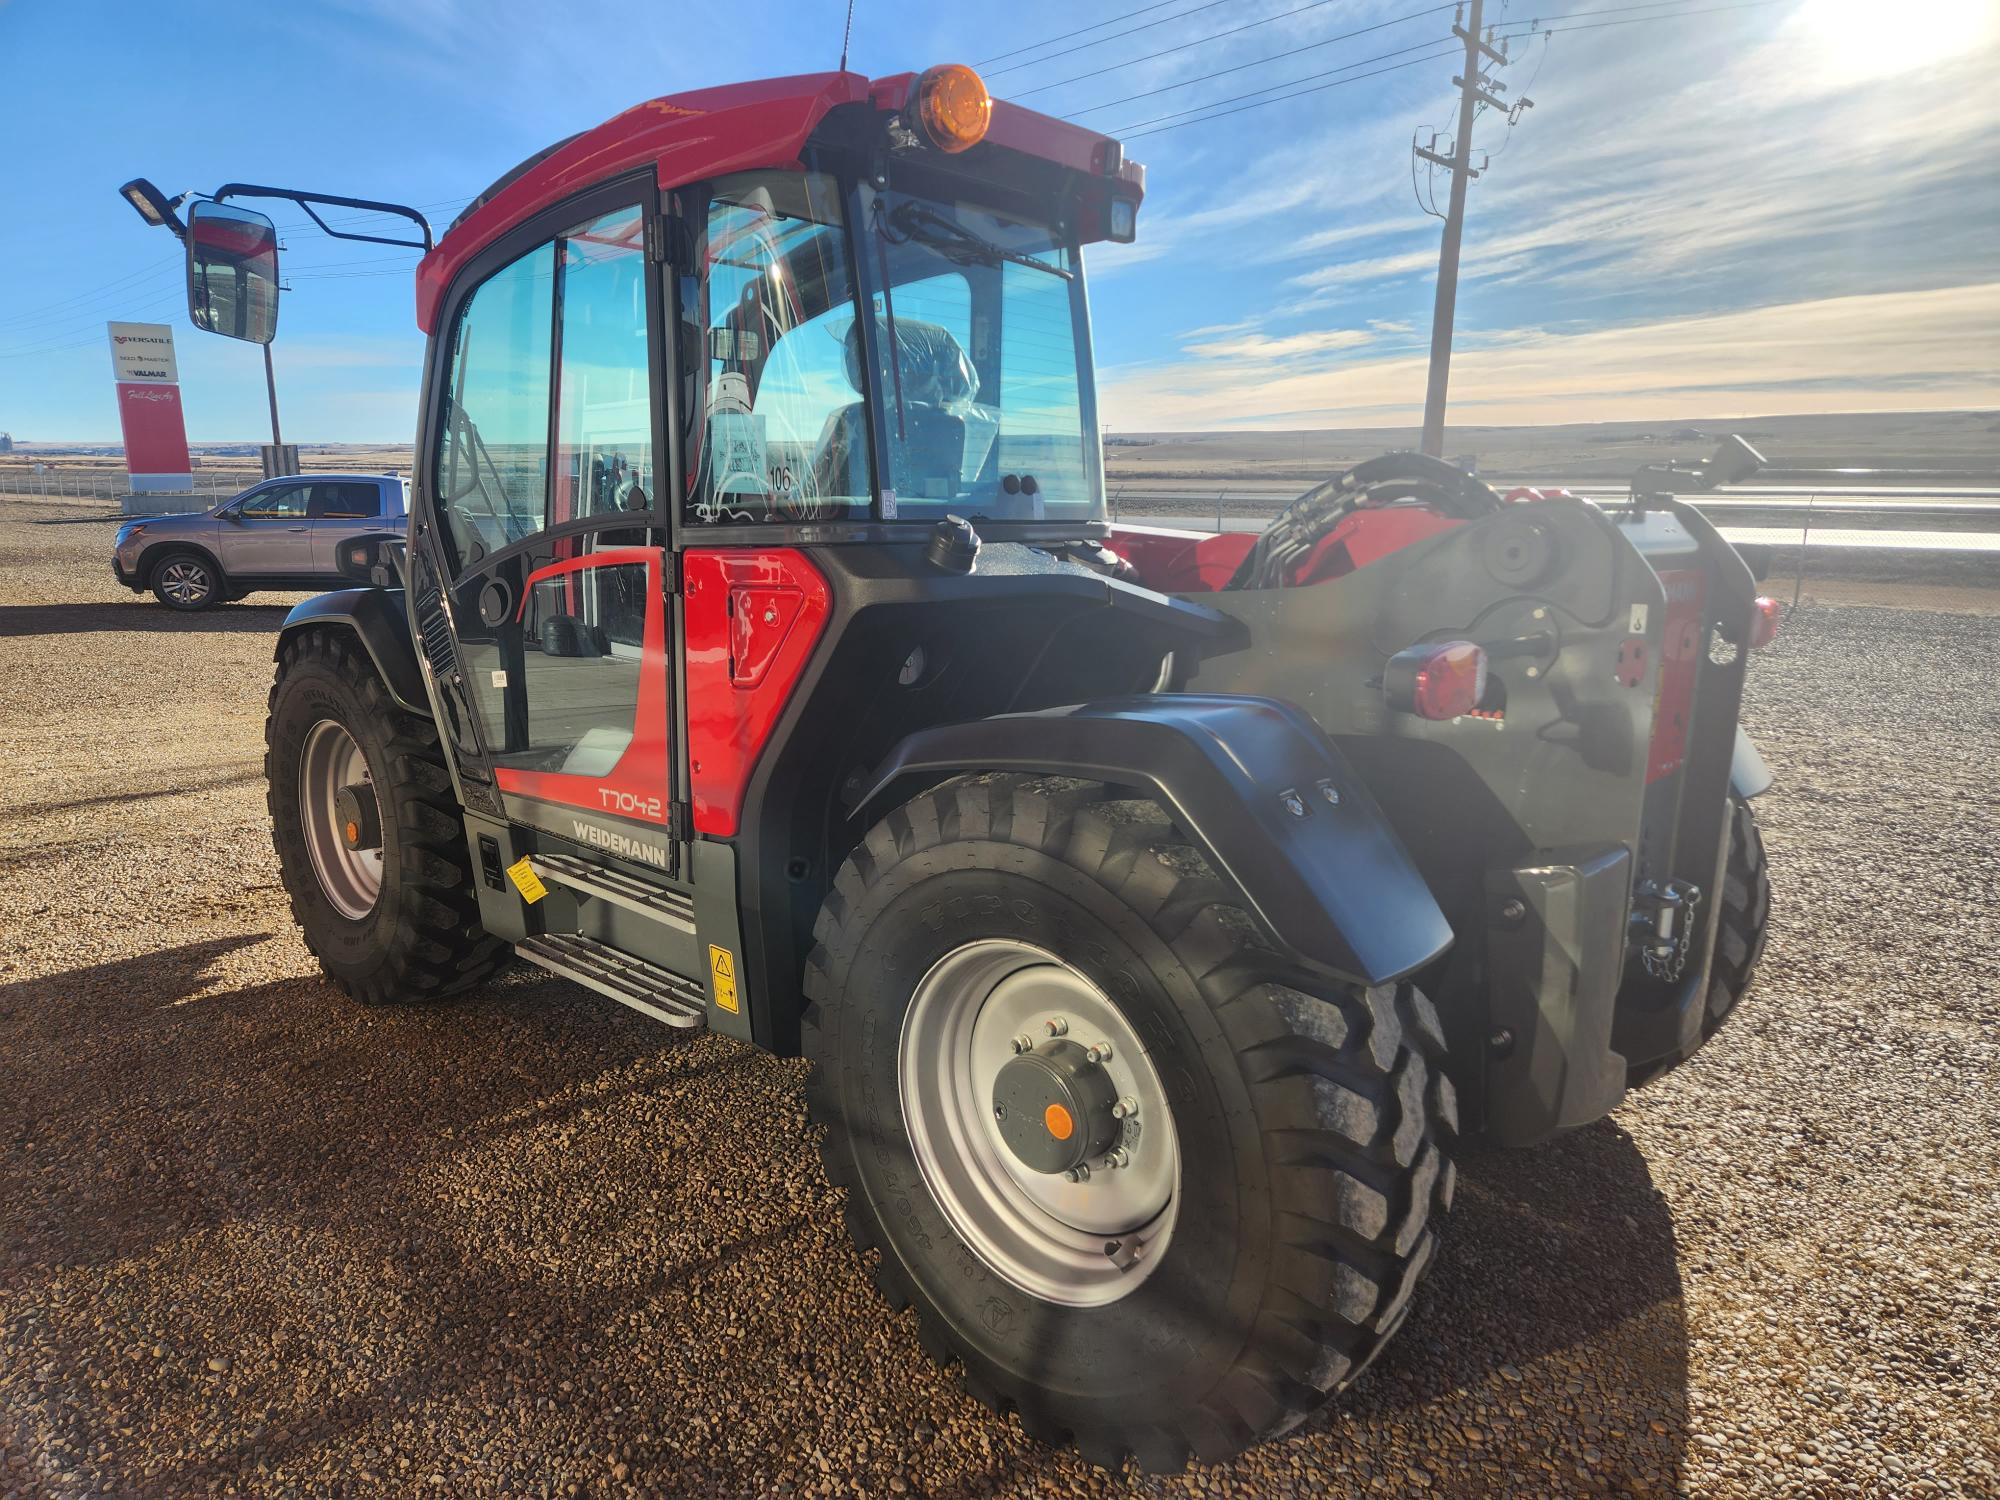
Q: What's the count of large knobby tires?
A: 3